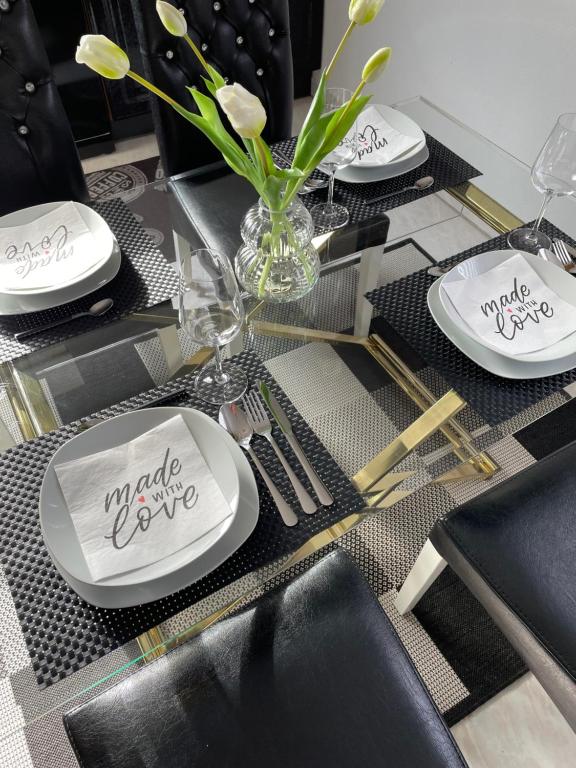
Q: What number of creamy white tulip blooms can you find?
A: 5